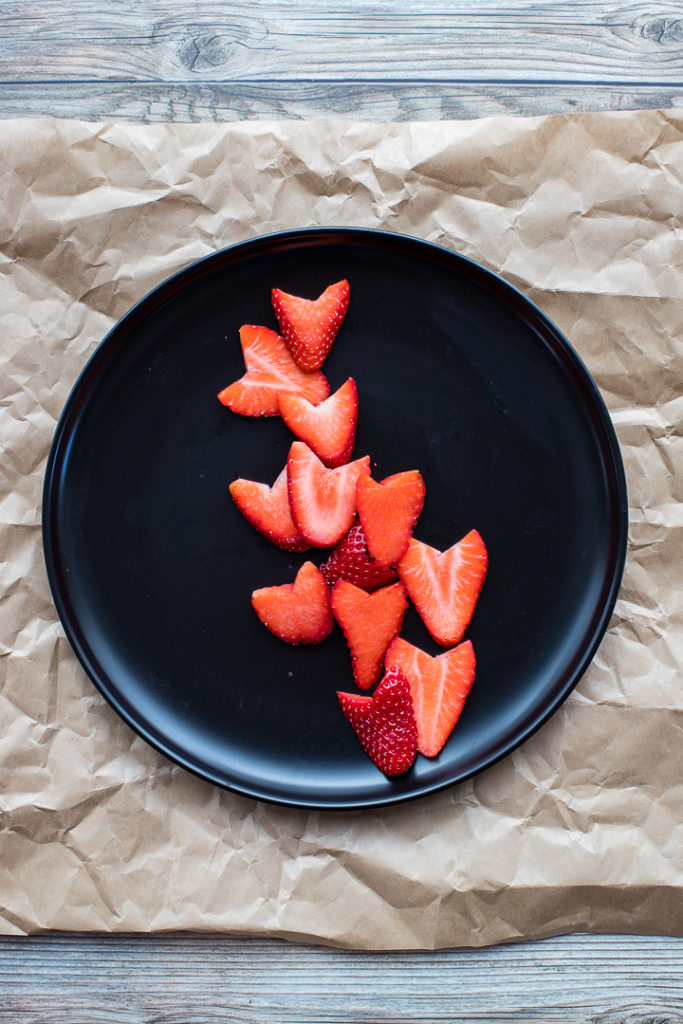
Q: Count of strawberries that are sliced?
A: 12